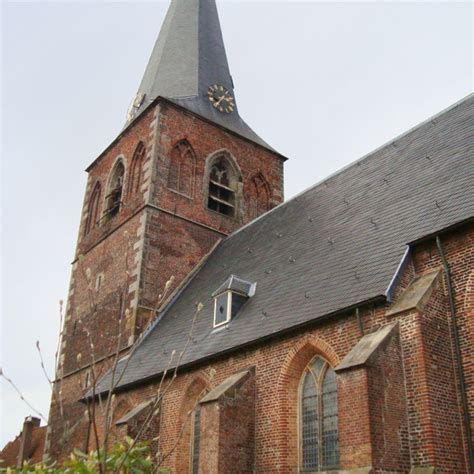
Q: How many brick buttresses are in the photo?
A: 4